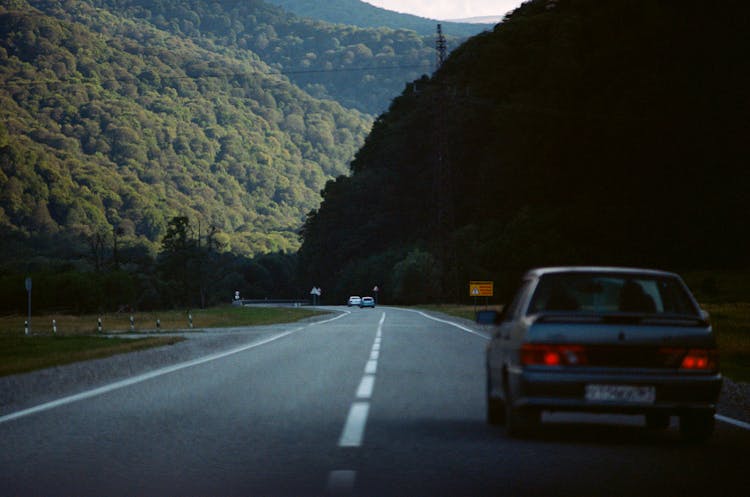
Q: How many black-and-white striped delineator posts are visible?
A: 6